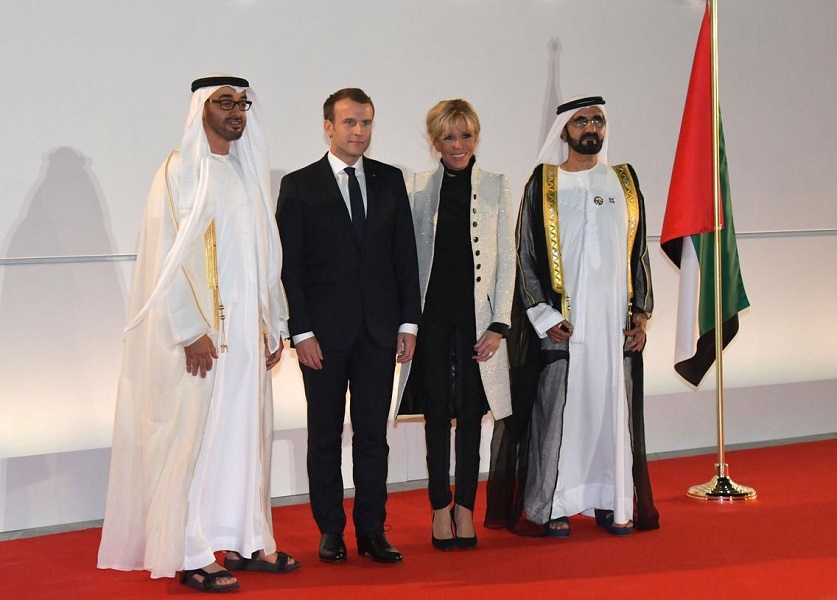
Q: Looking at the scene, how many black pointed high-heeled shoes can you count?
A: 2